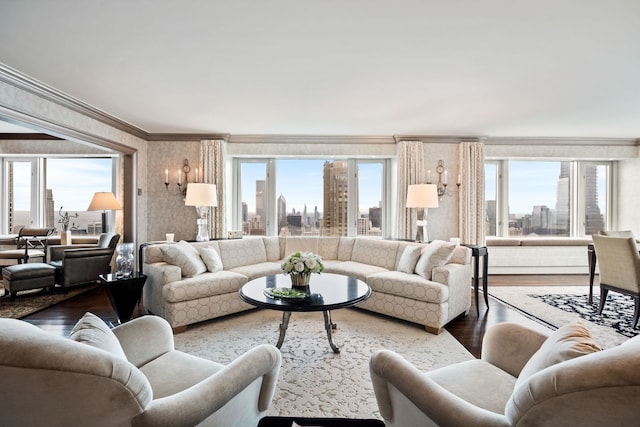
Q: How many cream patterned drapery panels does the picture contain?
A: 3